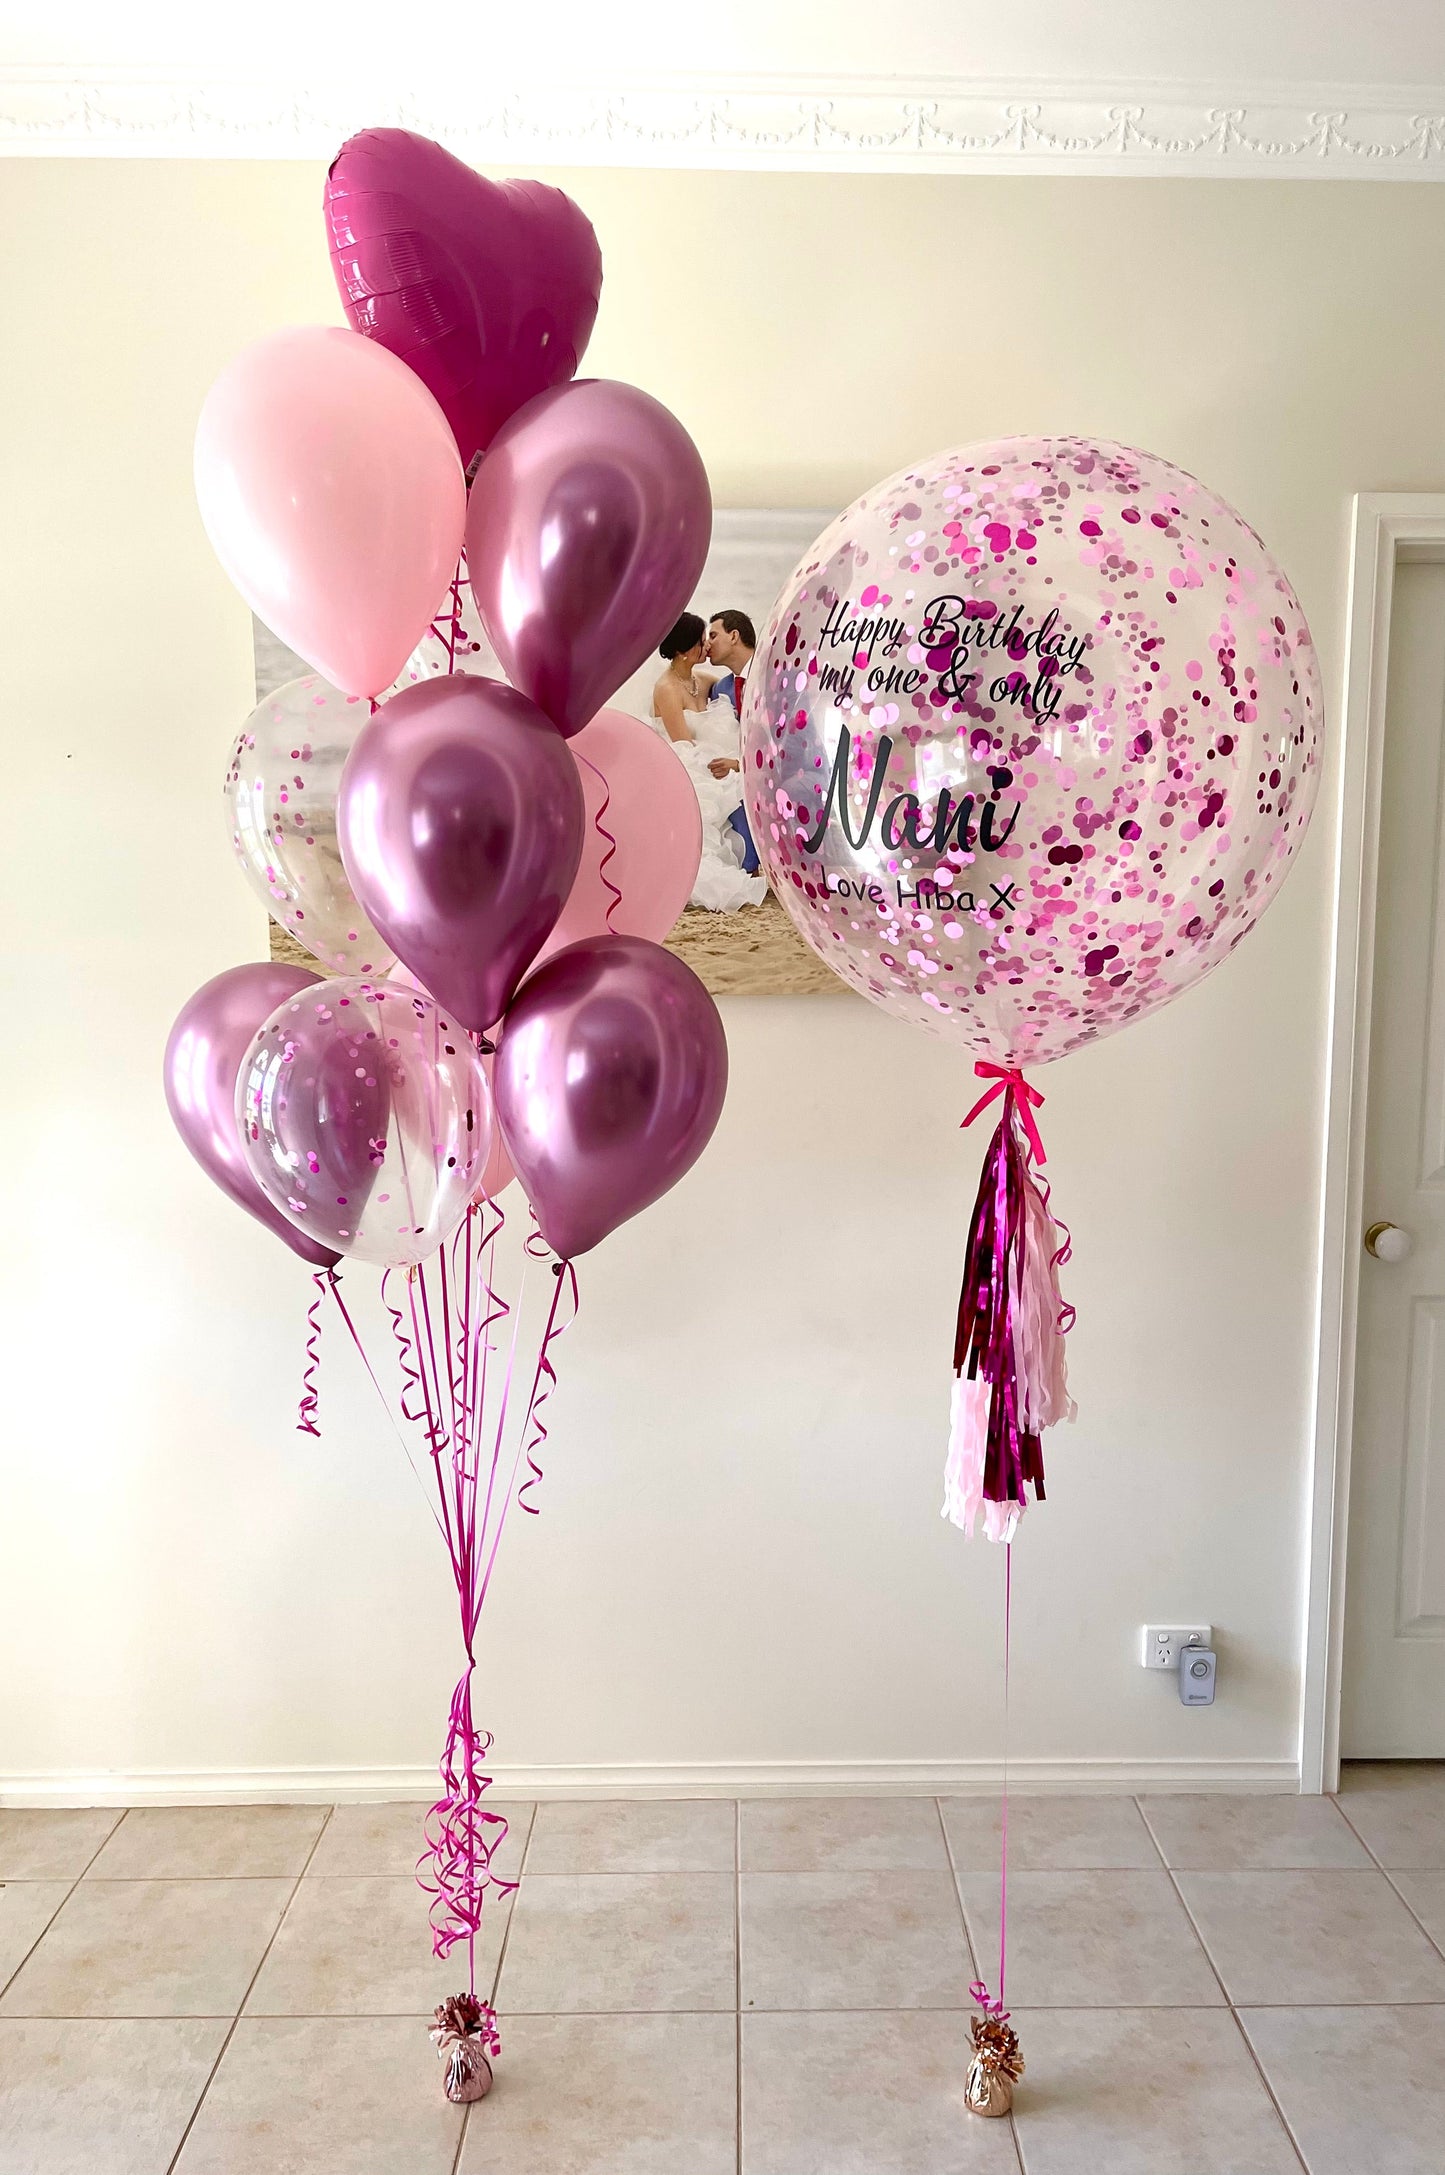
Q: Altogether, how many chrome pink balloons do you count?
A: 4